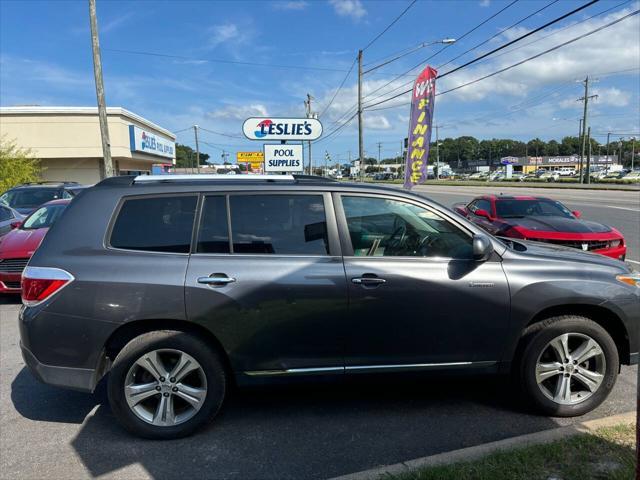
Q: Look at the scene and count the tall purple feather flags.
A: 1